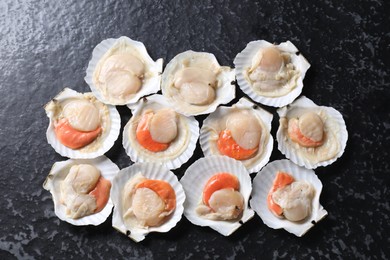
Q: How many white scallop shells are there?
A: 11